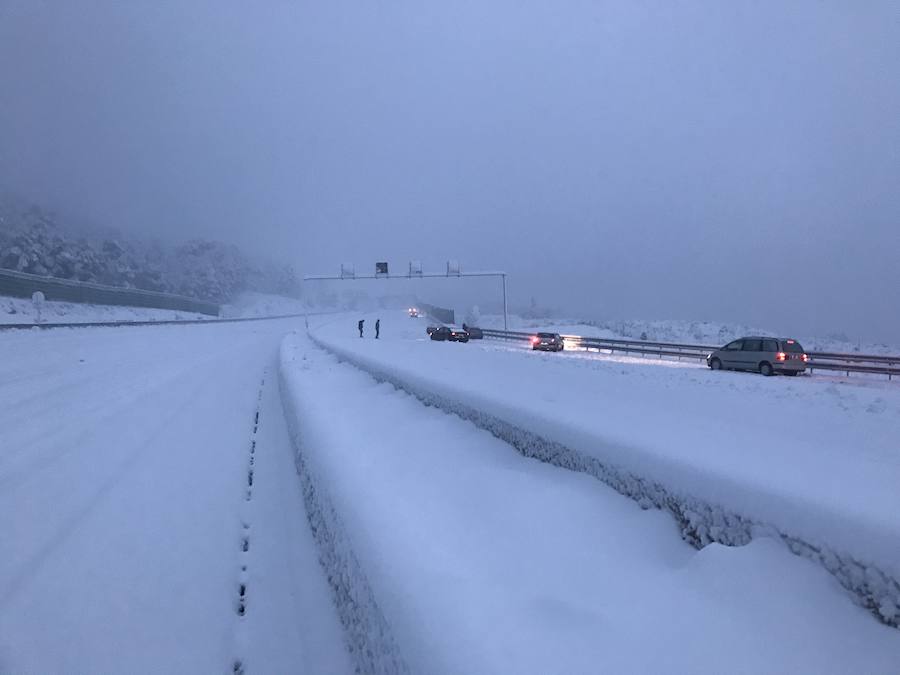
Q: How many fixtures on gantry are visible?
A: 4